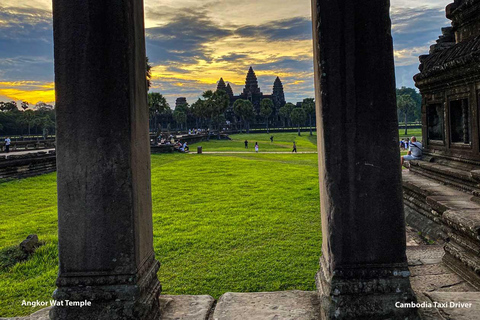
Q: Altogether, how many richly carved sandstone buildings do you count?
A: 2